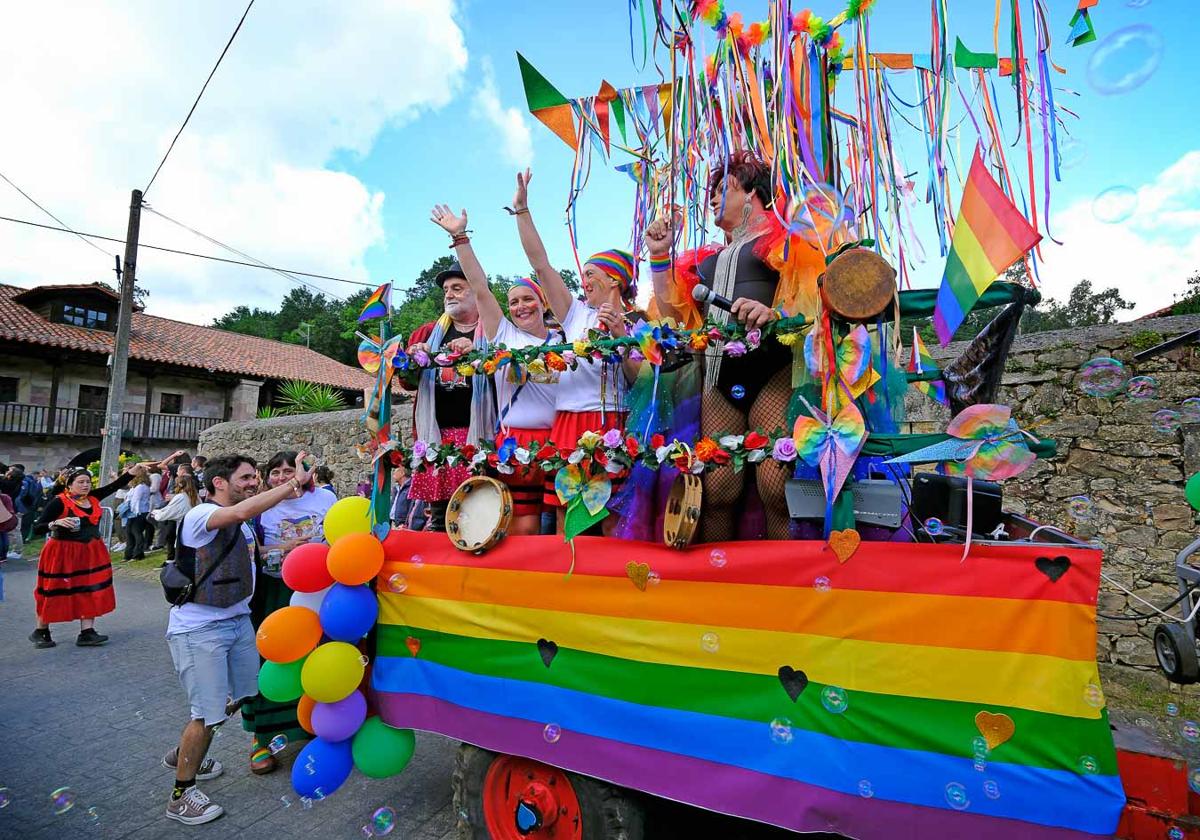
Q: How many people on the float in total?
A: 4